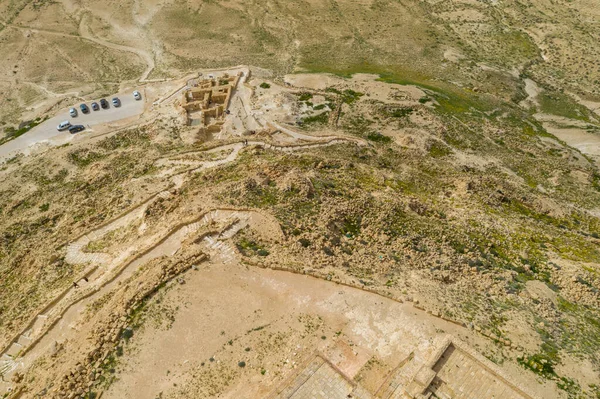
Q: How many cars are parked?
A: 8